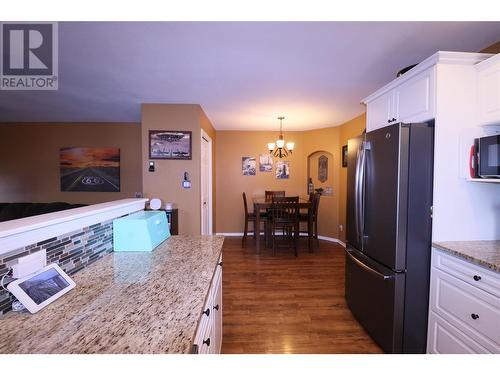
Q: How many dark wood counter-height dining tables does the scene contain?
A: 1